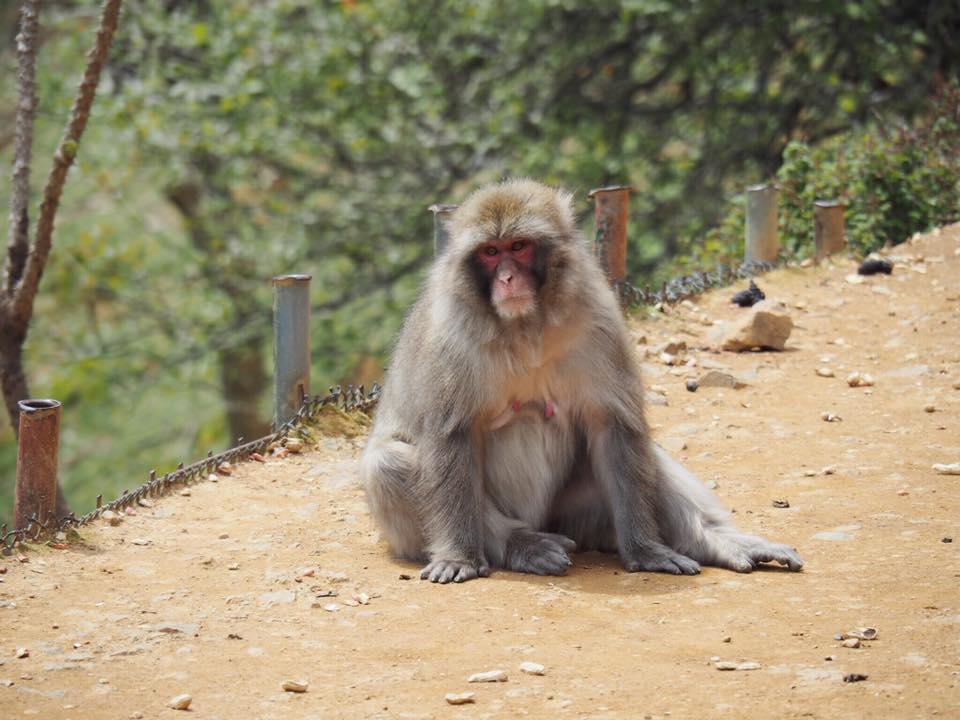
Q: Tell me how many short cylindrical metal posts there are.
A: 6